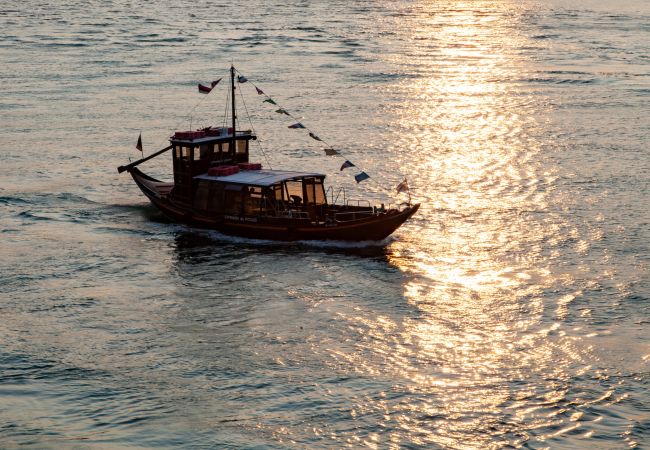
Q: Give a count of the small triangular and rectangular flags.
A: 13